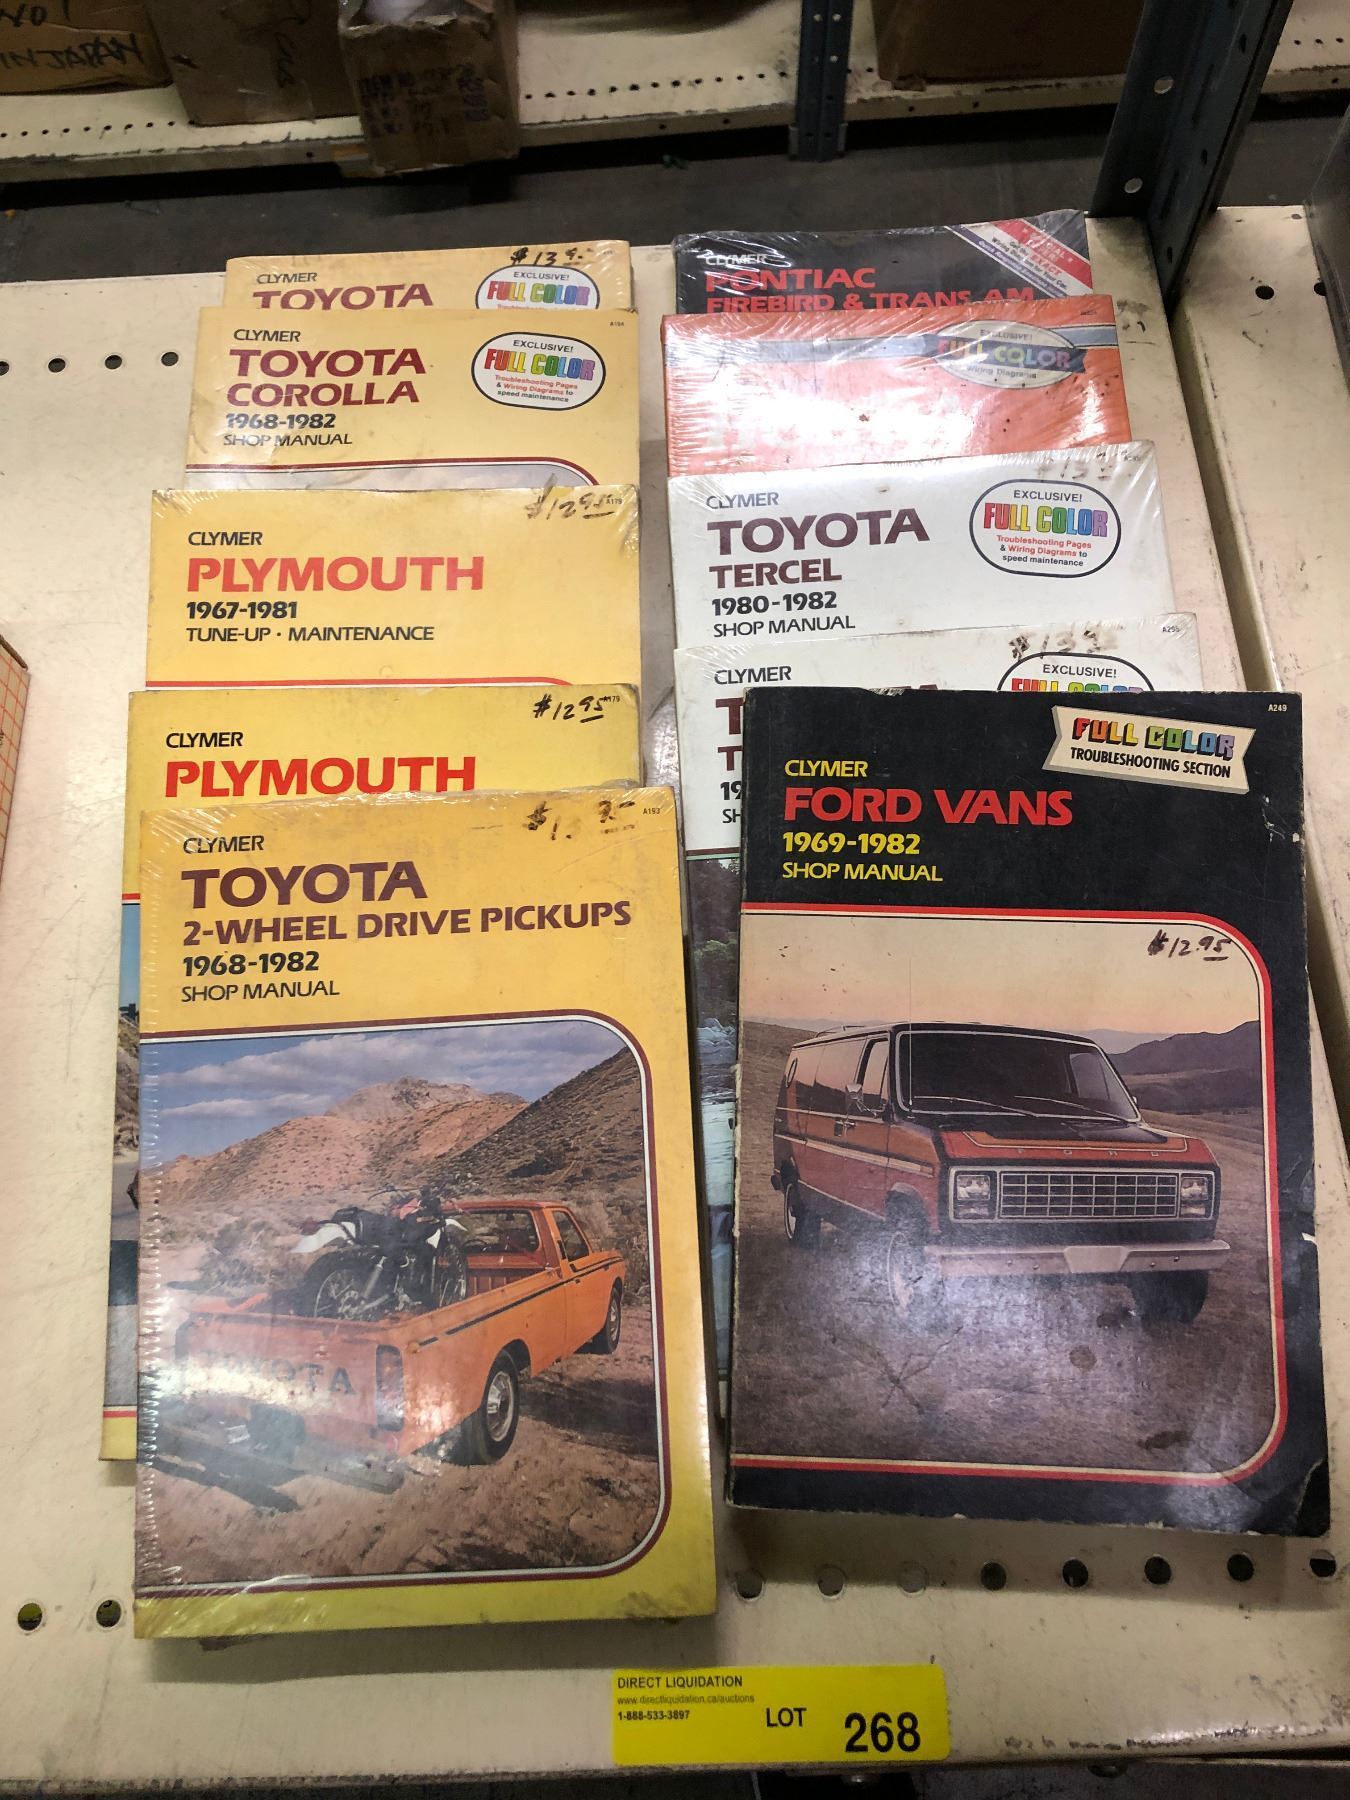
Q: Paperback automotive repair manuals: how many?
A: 10